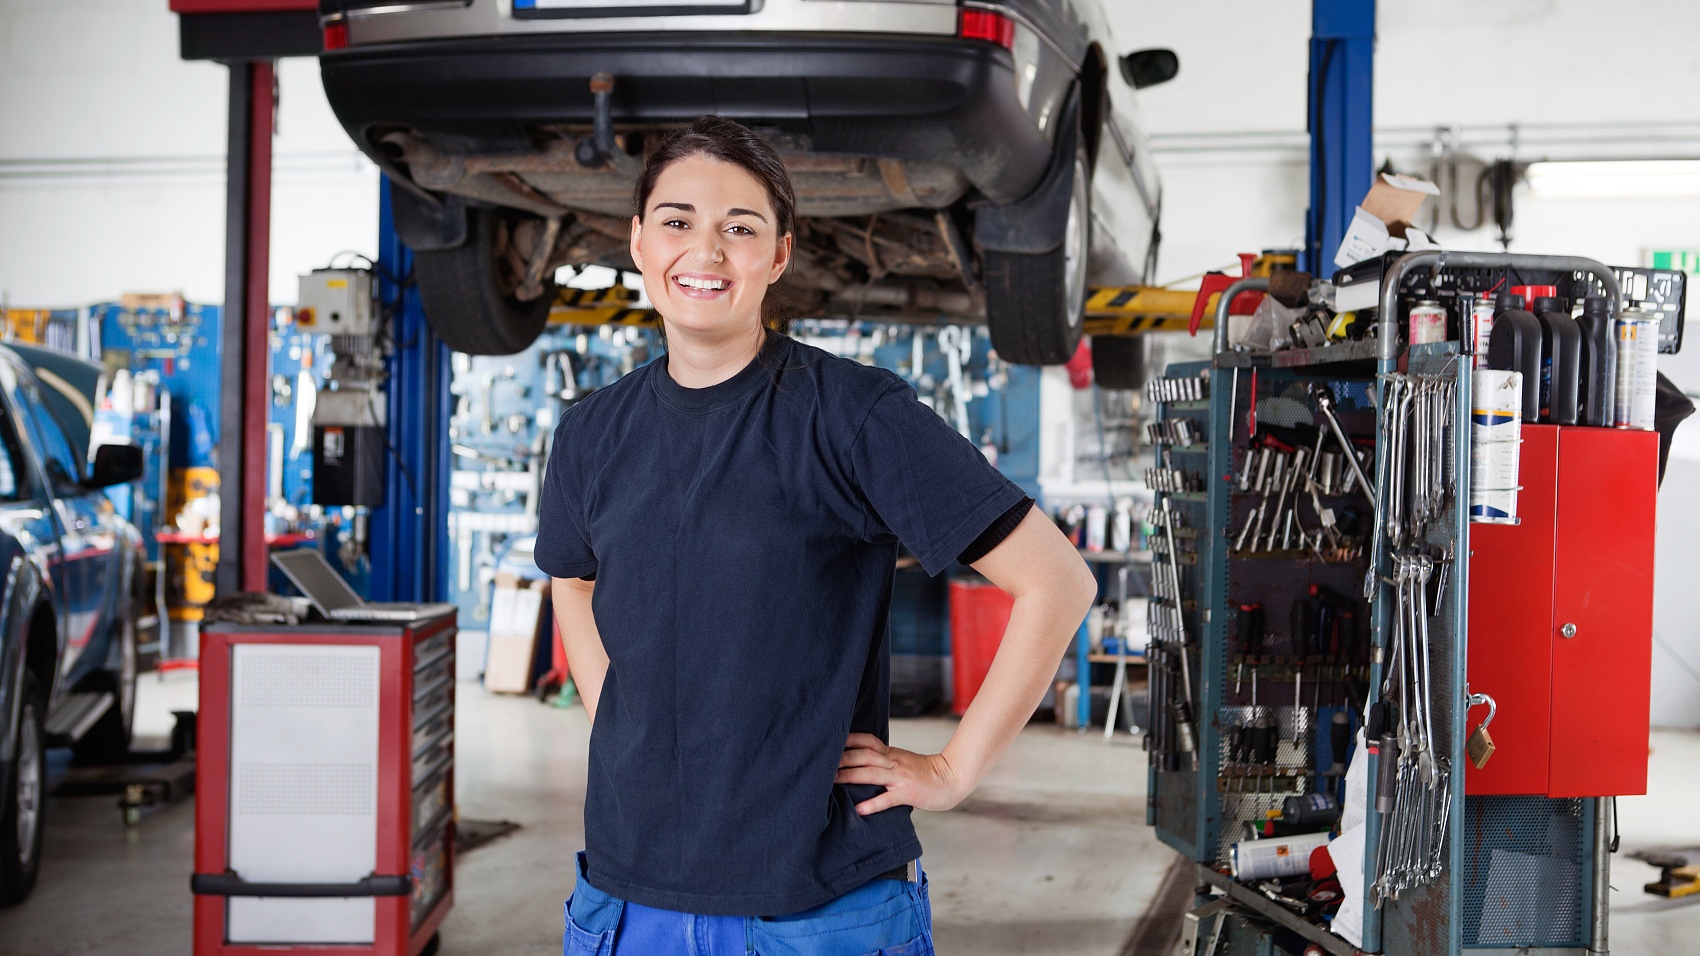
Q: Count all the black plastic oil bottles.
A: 3